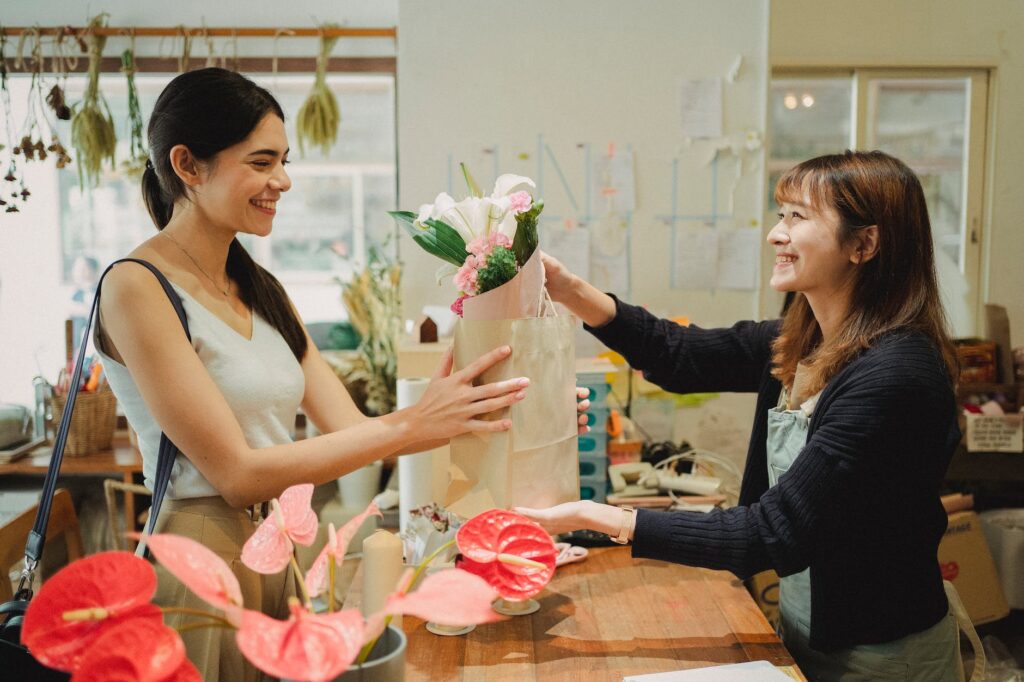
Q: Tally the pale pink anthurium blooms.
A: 5